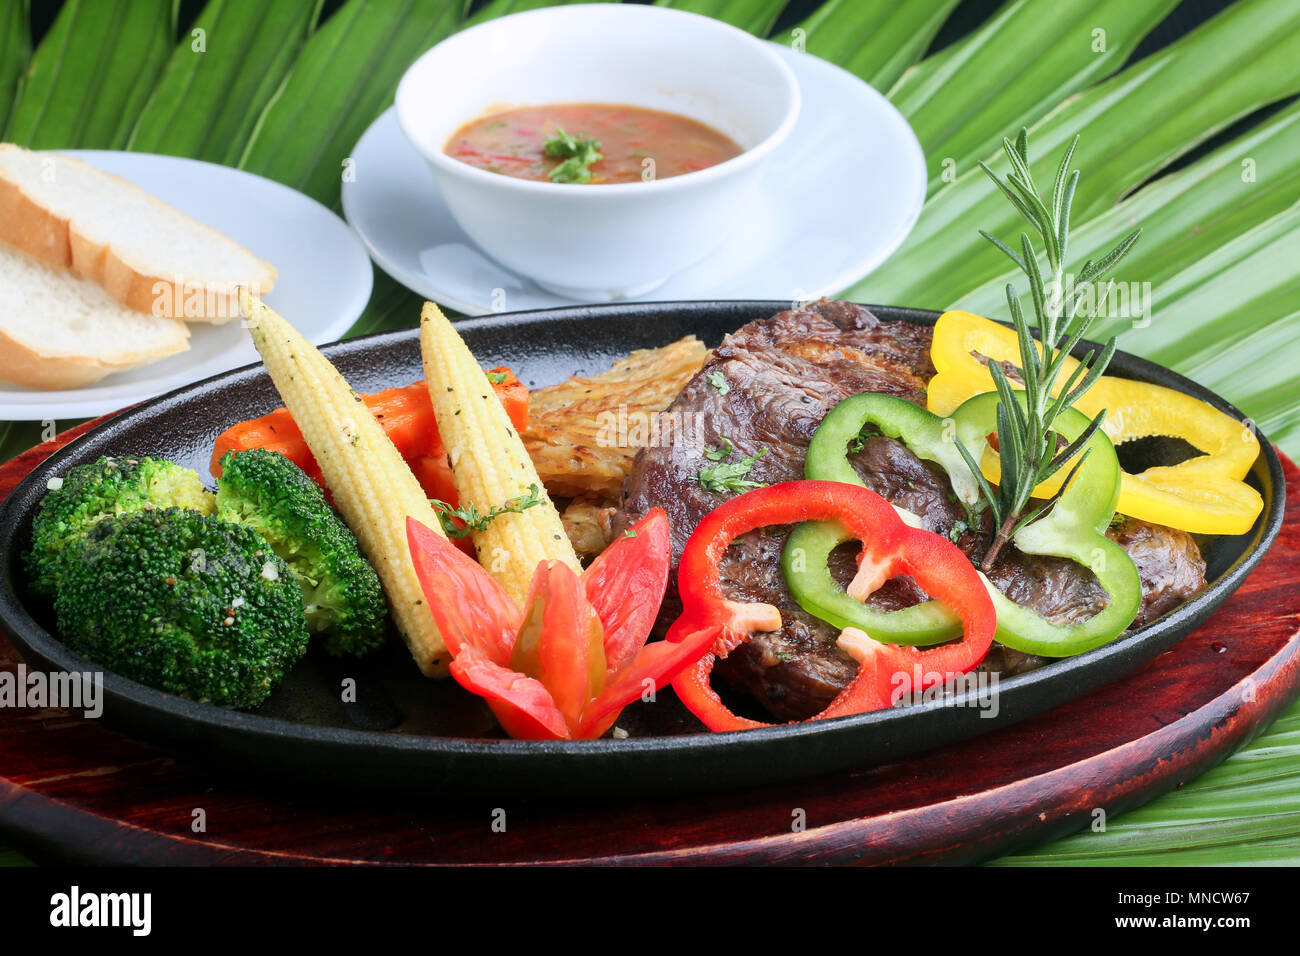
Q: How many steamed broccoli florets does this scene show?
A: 3